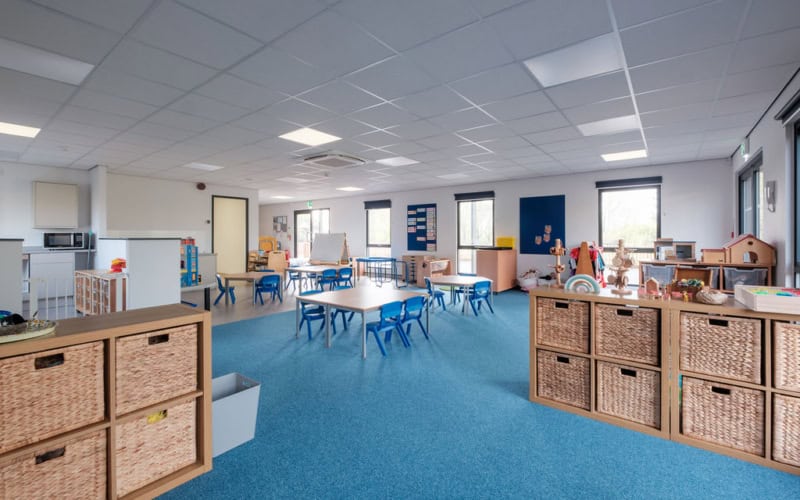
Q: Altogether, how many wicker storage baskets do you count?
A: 12